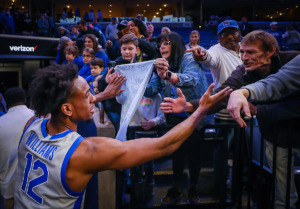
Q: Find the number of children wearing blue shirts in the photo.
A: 3